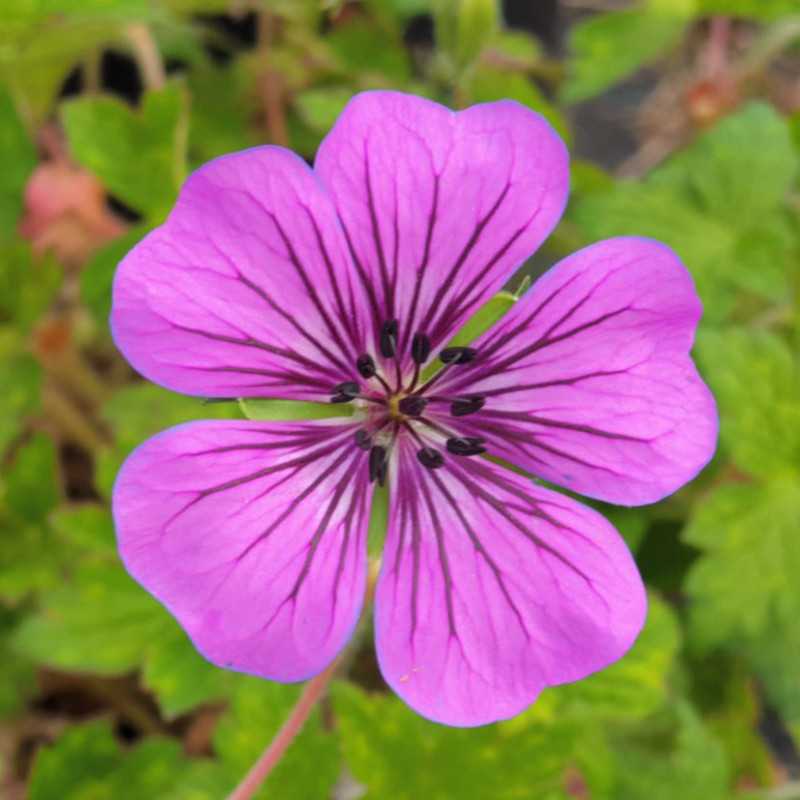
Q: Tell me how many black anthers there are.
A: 10